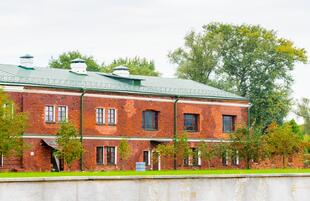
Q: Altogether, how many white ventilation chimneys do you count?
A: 3